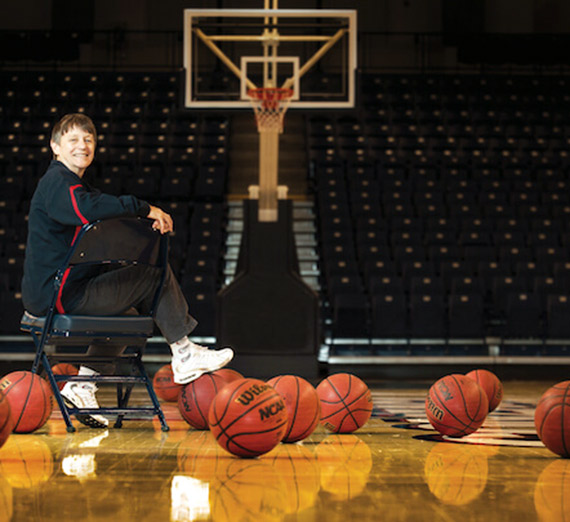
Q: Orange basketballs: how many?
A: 12